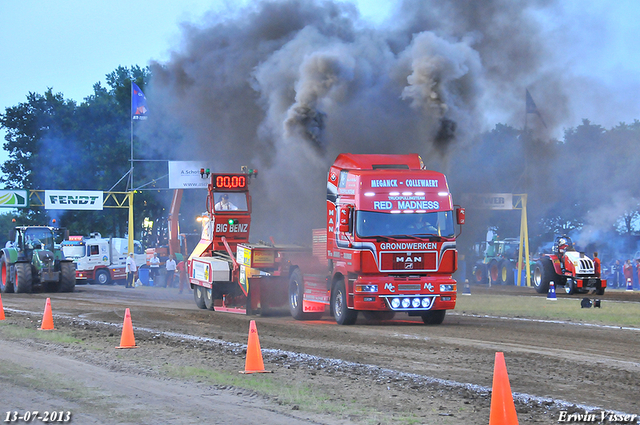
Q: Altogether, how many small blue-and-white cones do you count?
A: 3